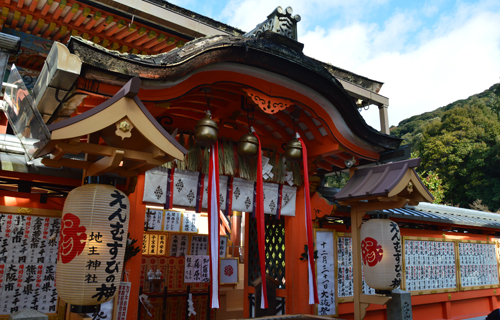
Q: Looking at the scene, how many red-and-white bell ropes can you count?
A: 3